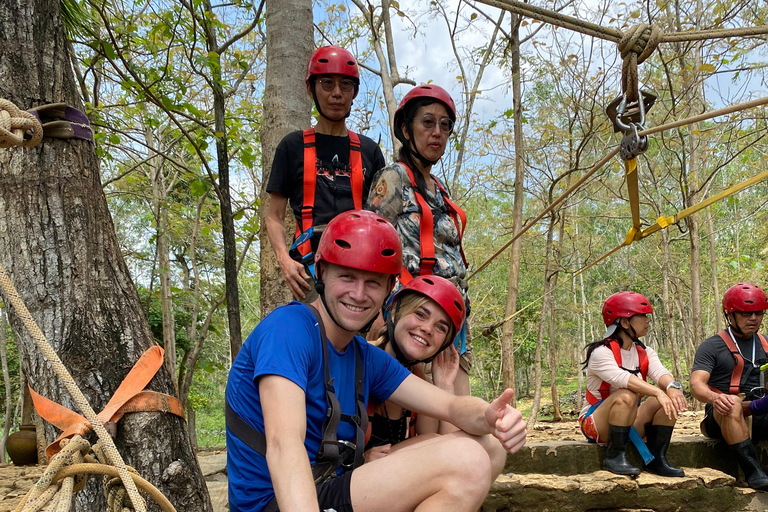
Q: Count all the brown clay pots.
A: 1